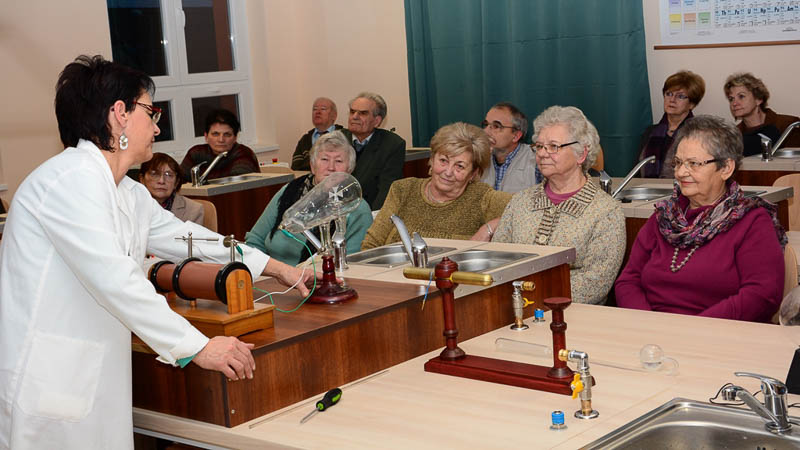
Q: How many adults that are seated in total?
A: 11